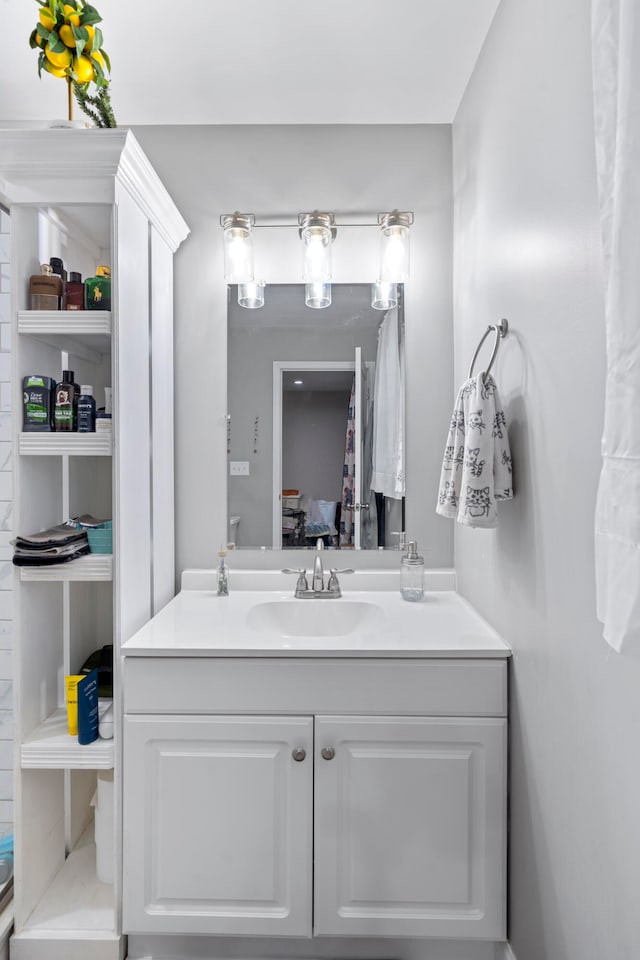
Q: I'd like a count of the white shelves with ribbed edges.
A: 4